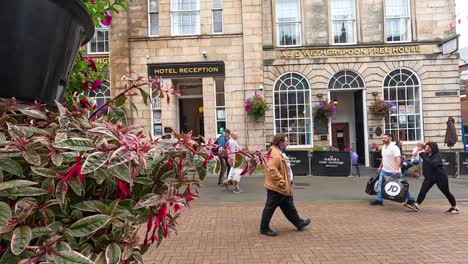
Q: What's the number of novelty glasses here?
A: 0